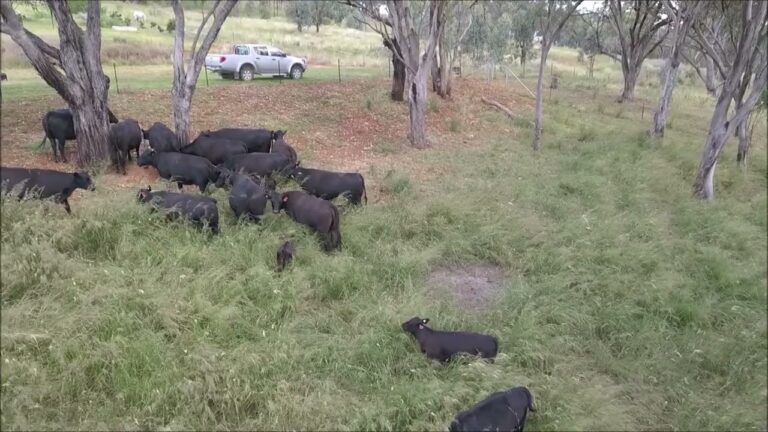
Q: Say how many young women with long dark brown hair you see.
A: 0